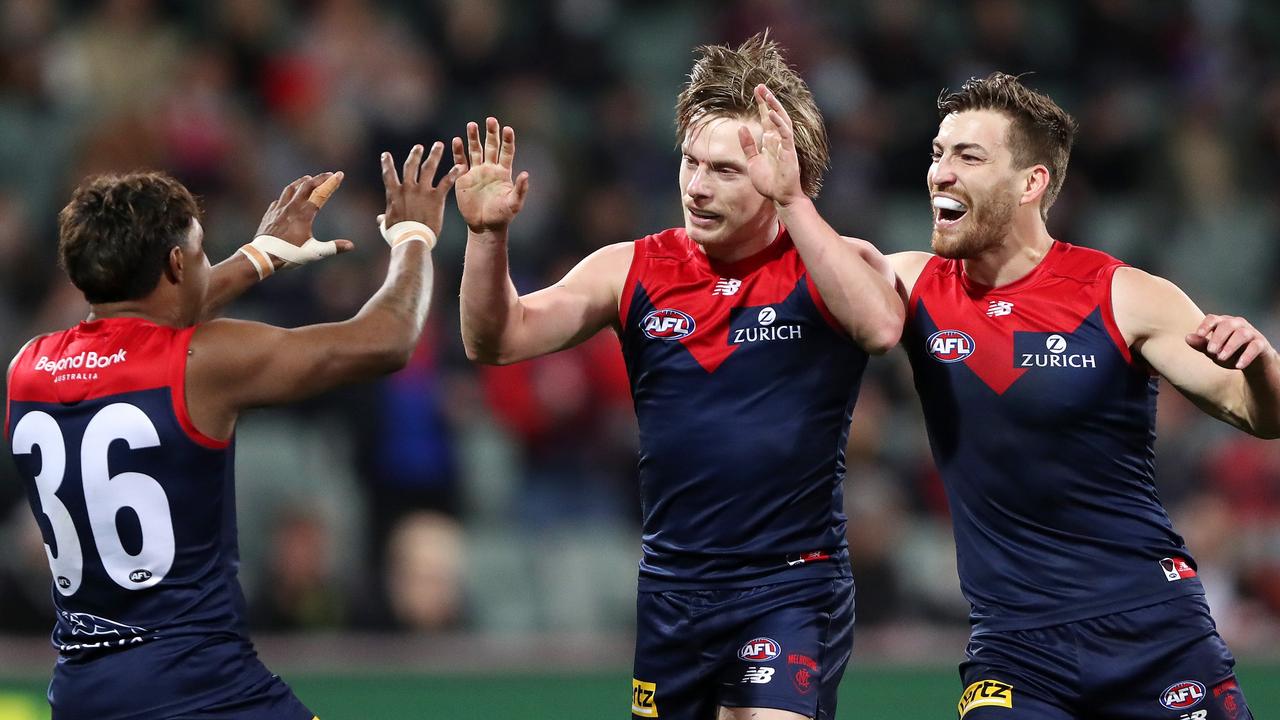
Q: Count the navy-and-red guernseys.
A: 3